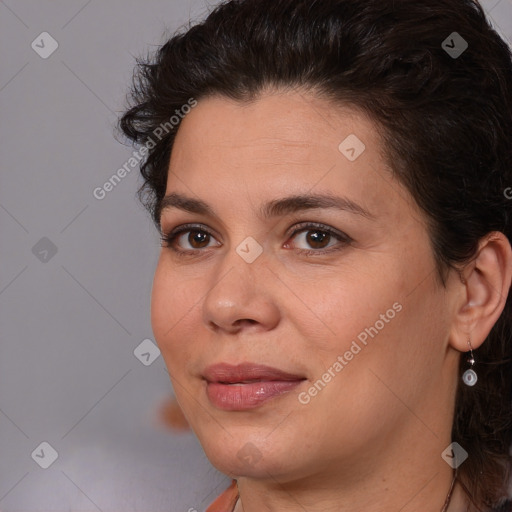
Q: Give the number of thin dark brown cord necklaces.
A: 1